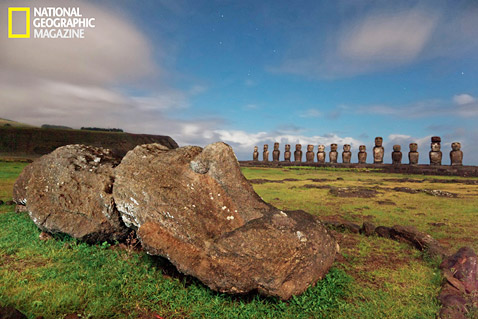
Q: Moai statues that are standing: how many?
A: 15